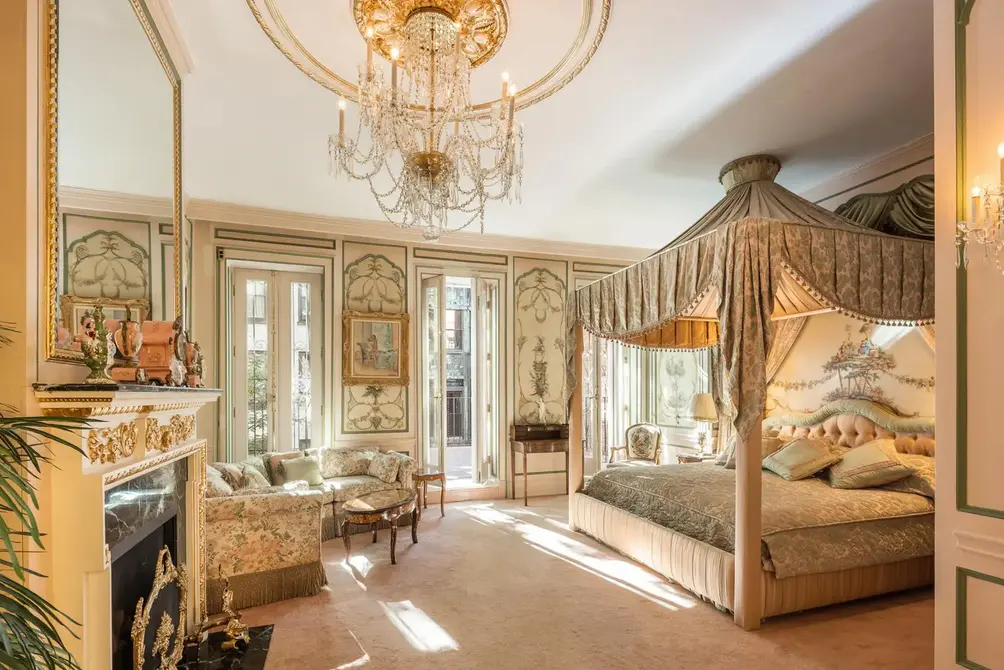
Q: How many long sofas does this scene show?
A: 1